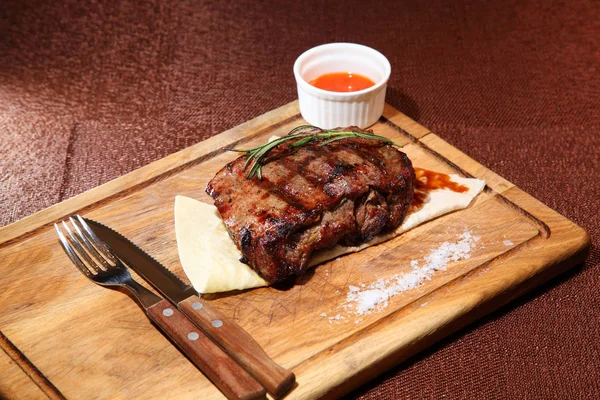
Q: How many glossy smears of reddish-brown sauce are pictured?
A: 1